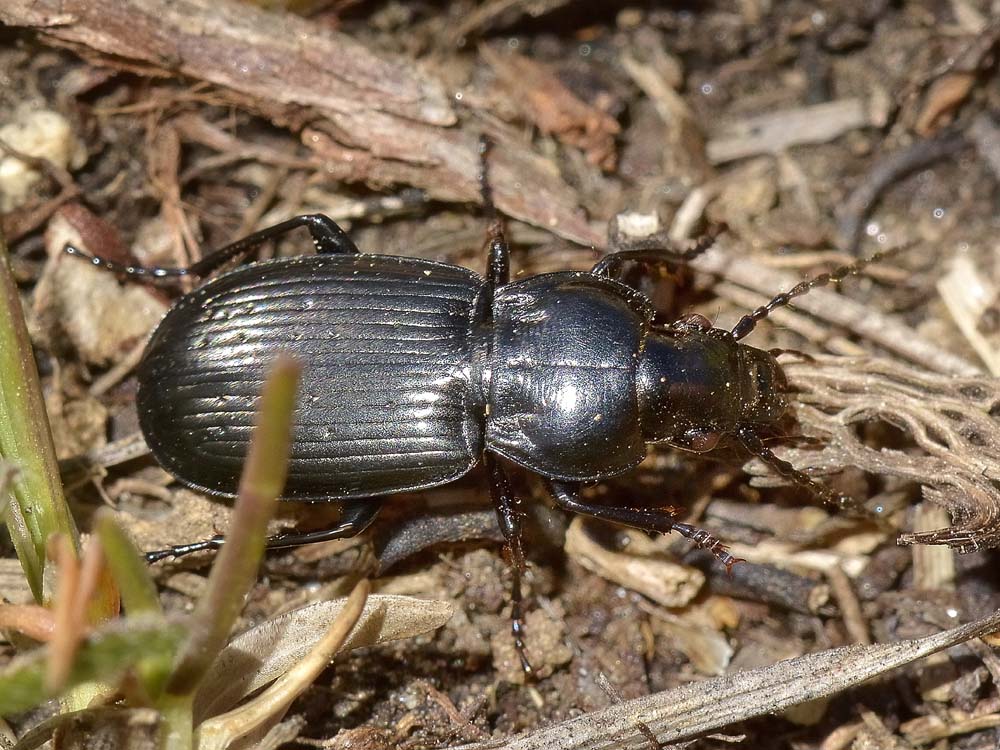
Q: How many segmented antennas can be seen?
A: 2